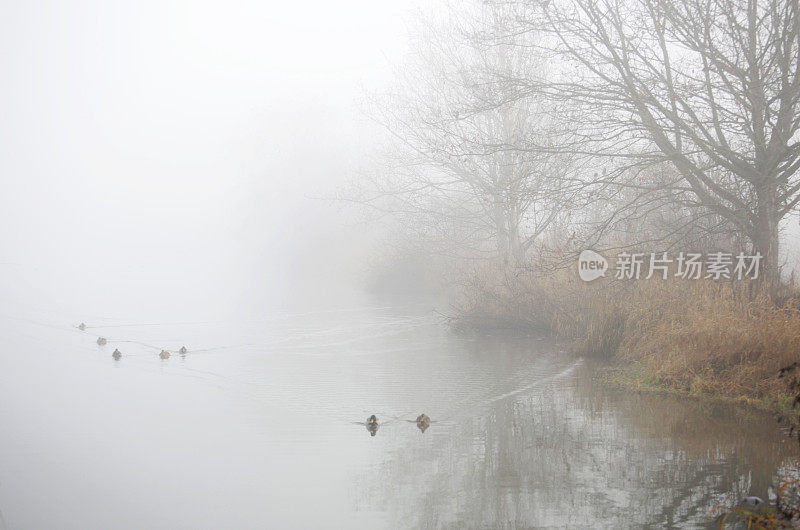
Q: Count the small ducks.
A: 7